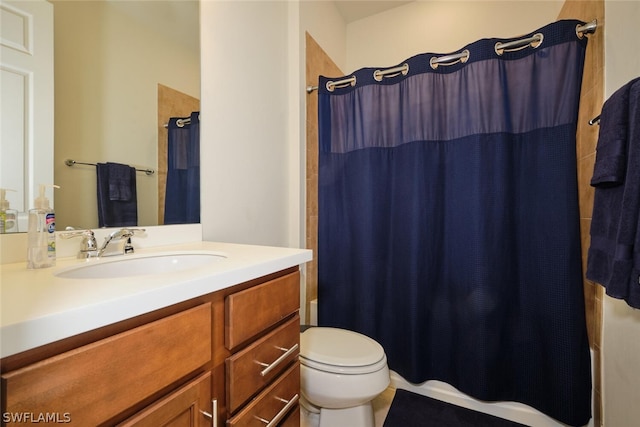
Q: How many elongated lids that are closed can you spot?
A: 1